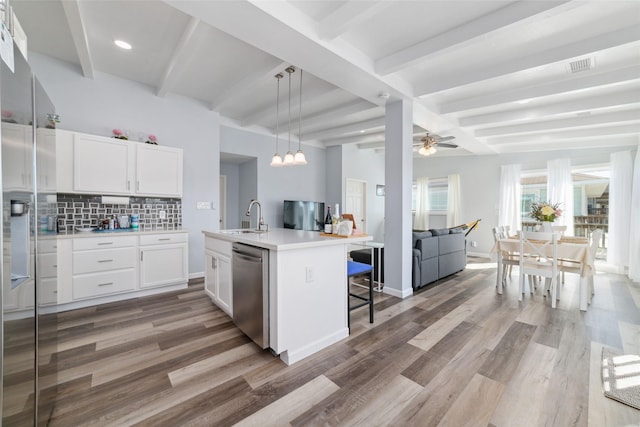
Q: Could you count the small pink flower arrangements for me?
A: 2